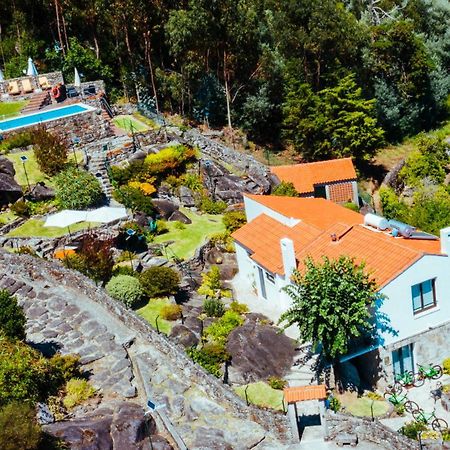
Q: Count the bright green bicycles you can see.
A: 4